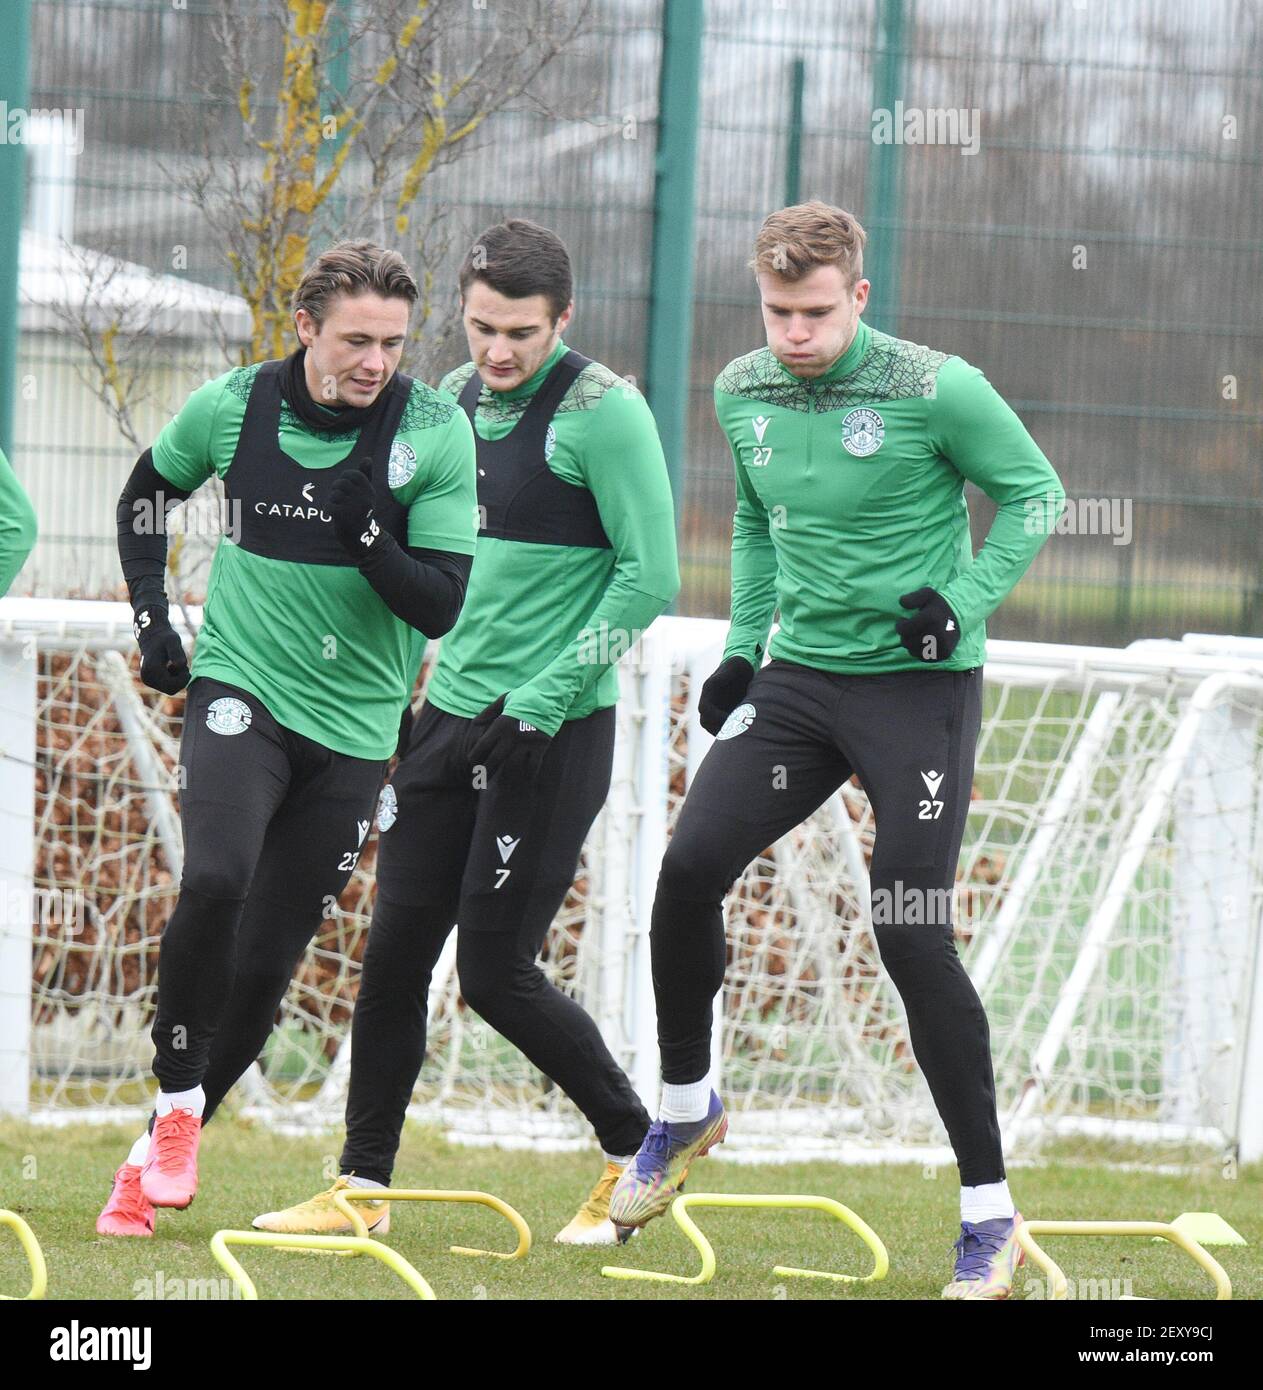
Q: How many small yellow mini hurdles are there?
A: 5